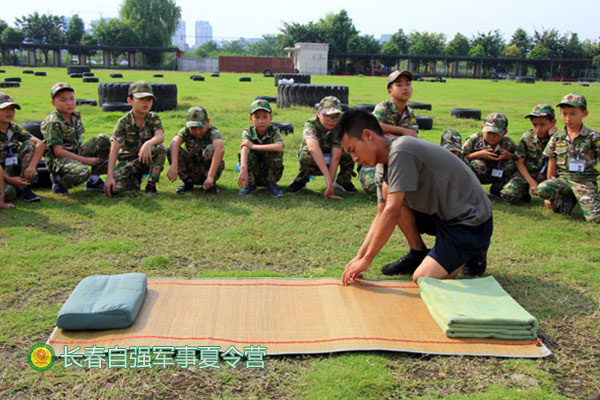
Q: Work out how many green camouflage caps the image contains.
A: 11